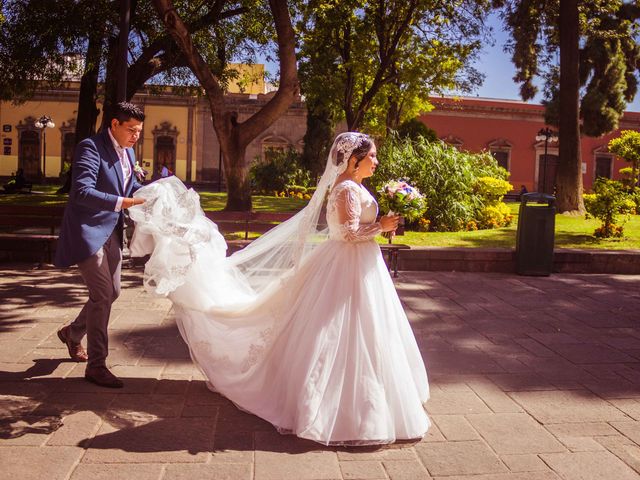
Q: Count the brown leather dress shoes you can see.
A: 2